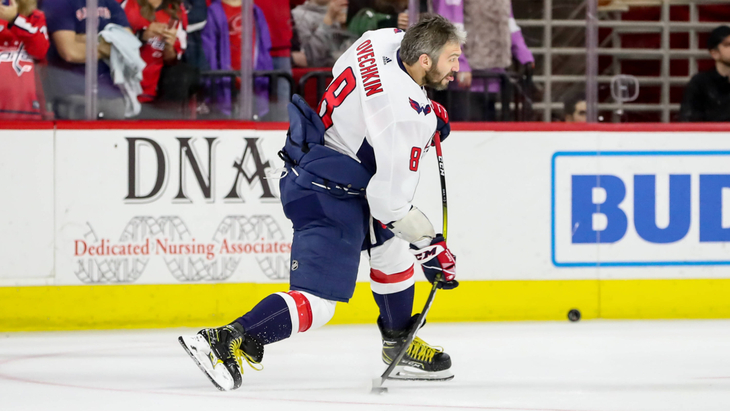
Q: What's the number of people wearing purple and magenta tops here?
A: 2